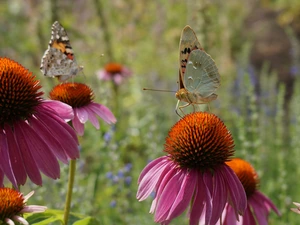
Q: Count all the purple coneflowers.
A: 6